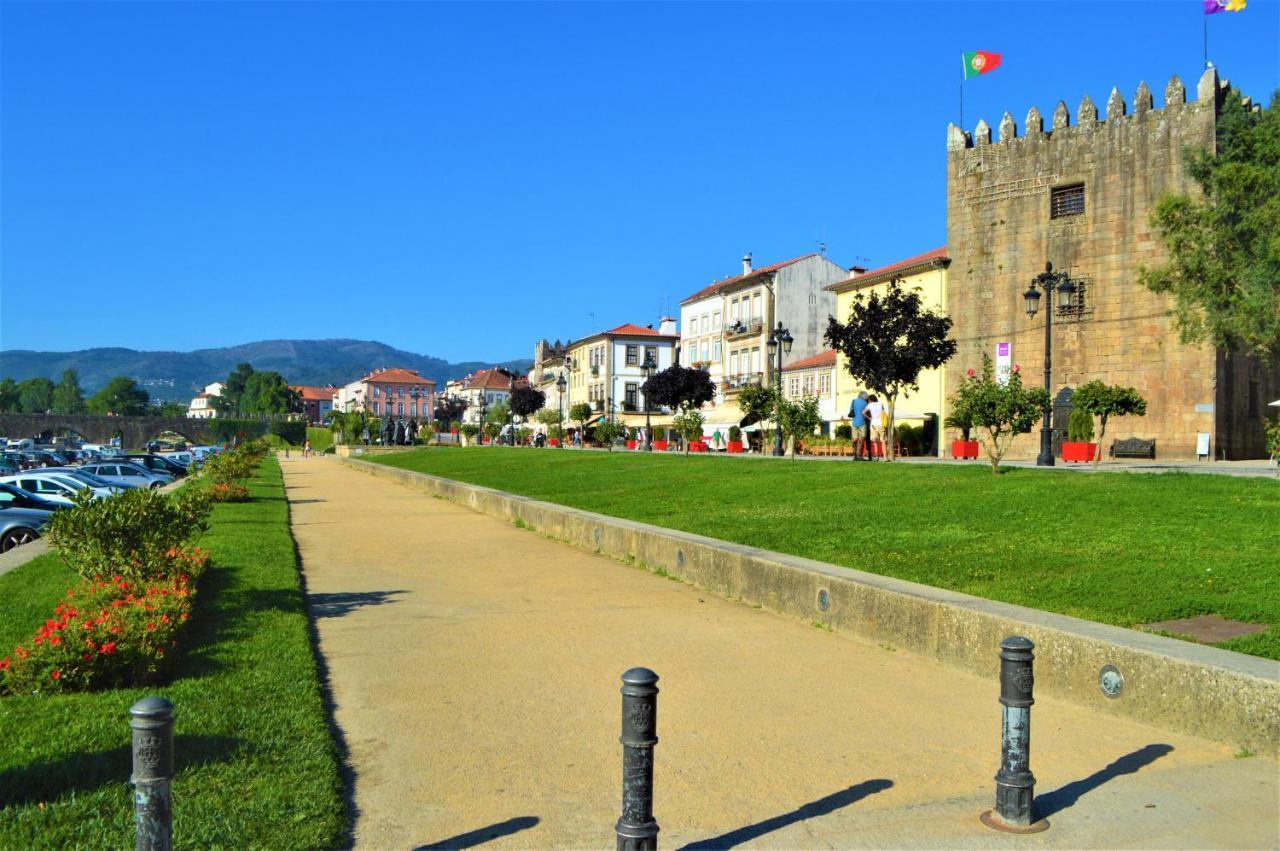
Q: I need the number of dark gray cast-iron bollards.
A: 3